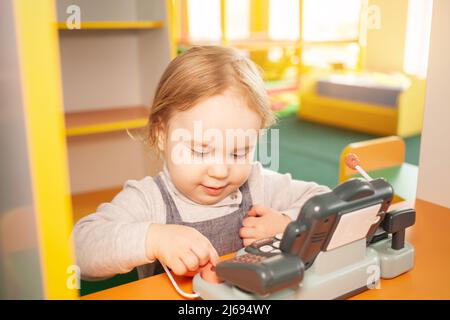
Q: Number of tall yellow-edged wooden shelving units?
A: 1